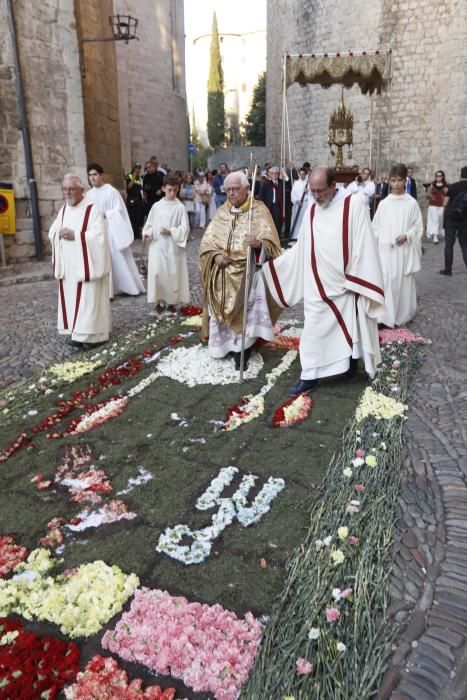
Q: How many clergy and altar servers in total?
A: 6